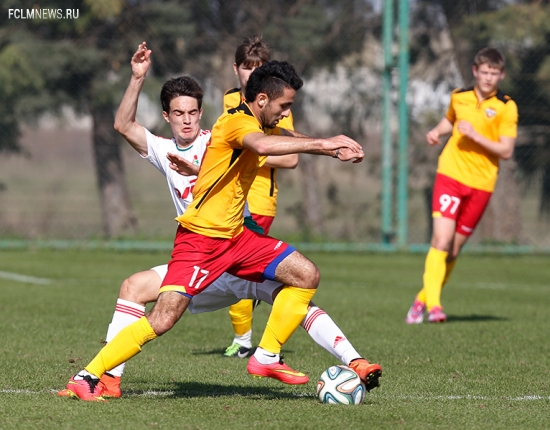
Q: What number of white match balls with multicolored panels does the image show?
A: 1